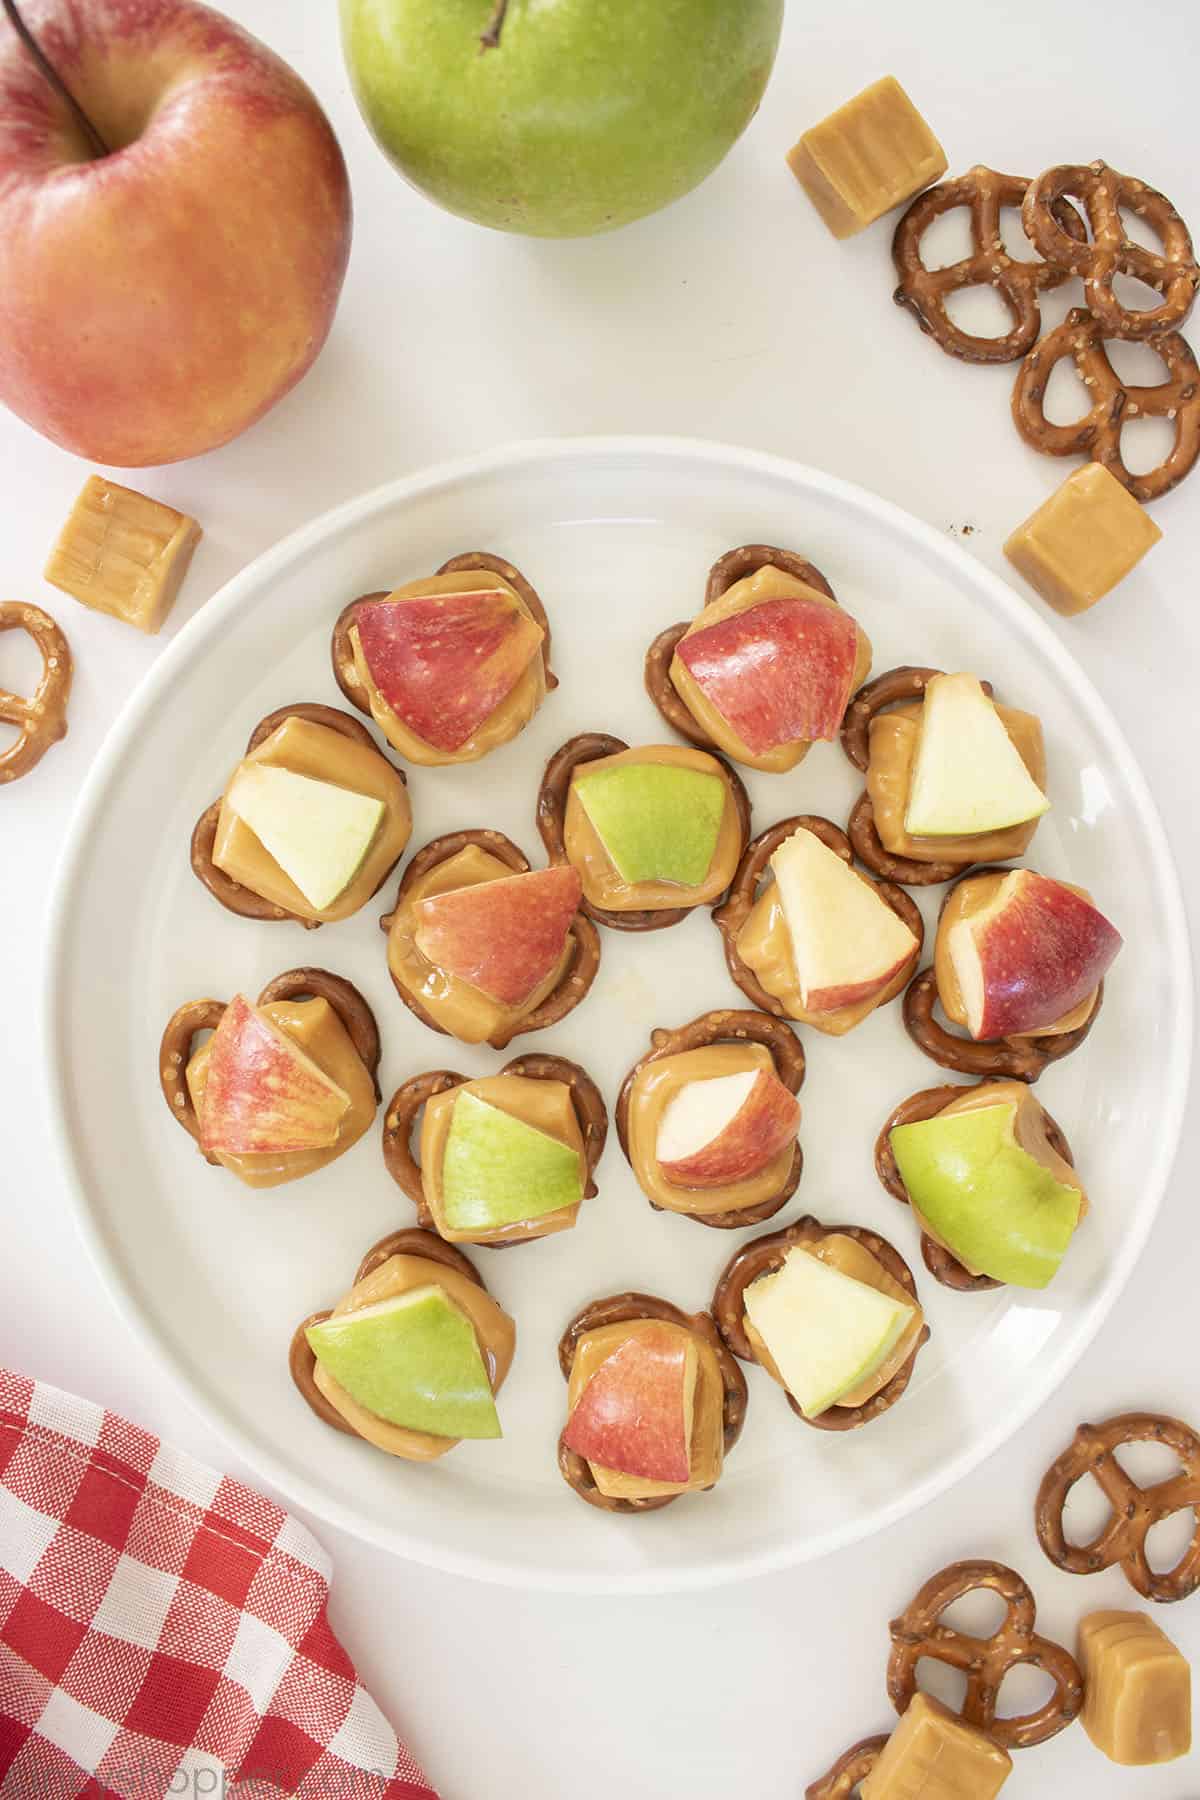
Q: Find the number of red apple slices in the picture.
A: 8